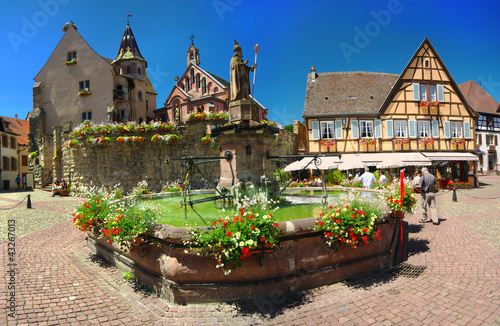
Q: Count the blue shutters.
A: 11